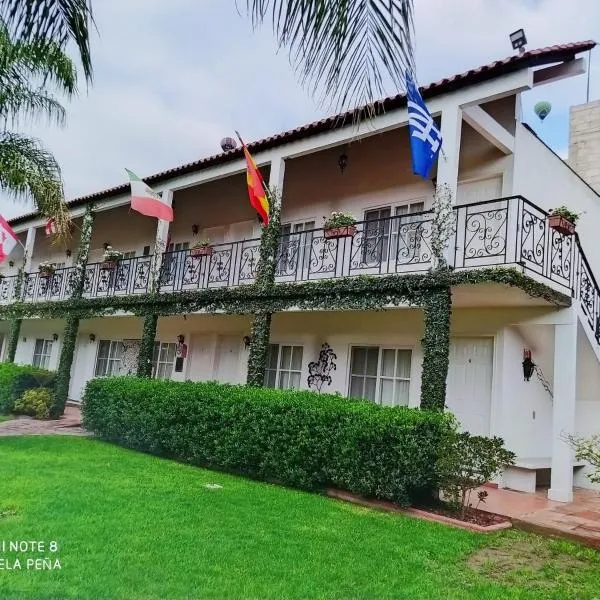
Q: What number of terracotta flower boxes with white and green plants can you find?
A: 5